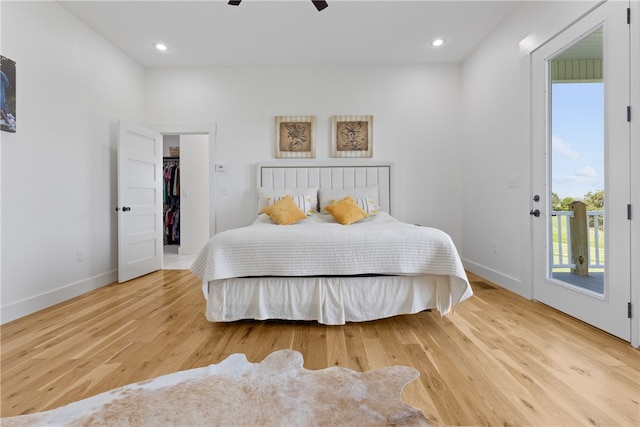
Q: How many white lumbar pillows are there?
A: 2